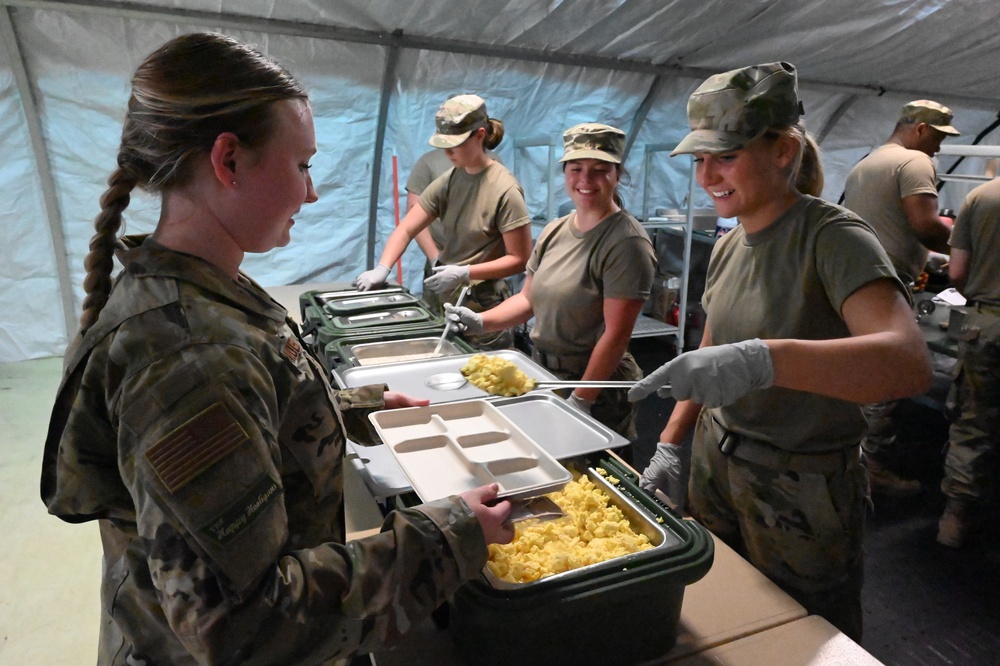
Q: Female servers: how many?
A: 3